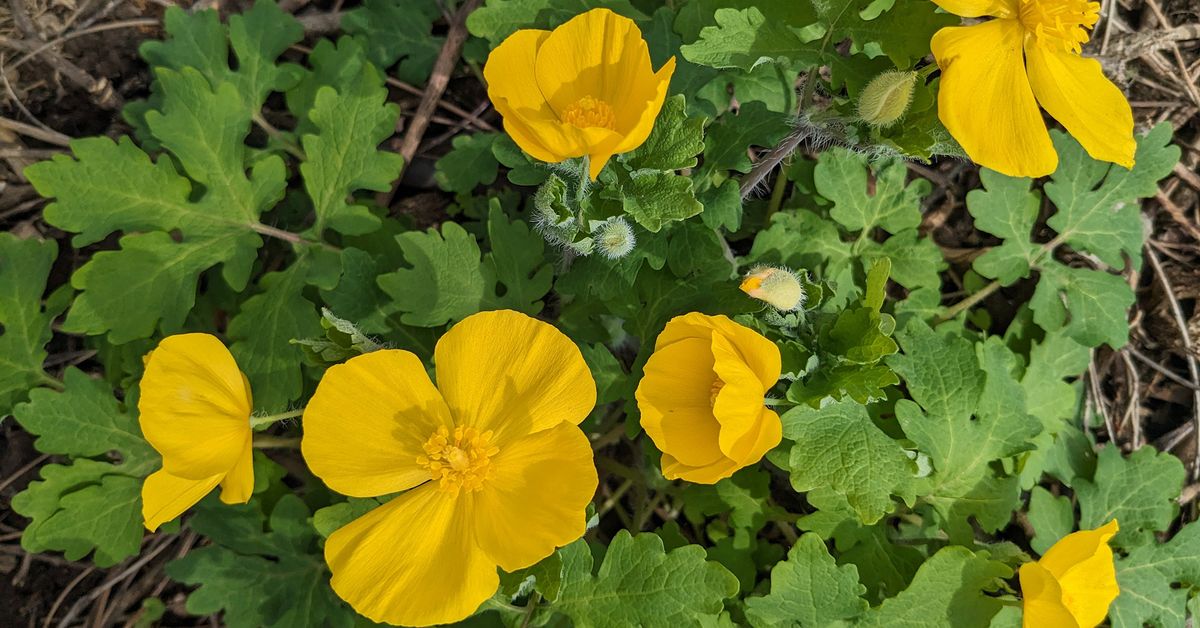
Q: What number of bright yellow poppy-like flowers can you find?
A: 6